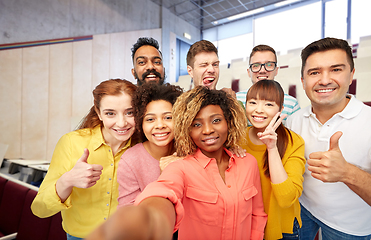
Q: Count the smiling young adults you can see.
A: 8